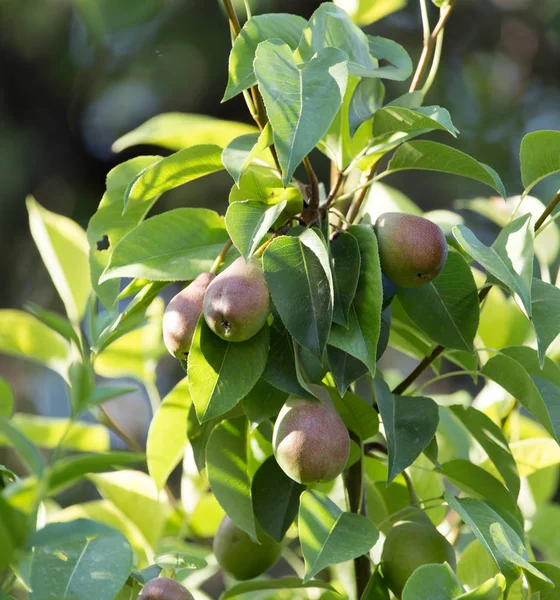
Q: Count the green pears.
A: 2